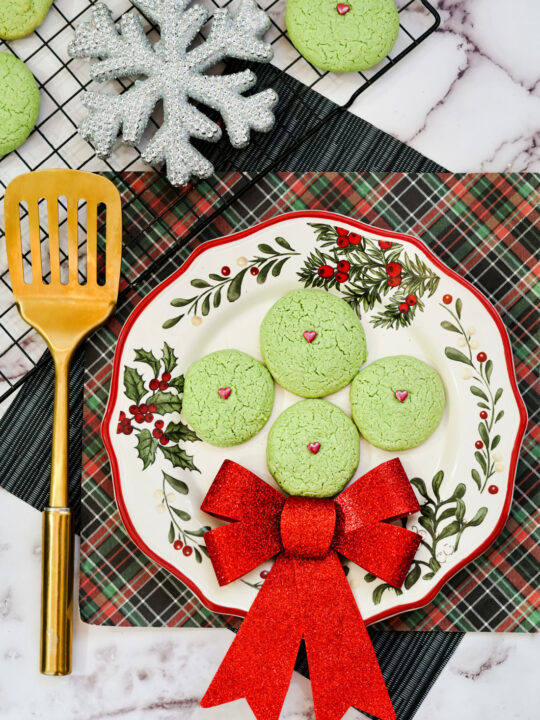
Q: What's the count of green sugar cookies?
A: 7